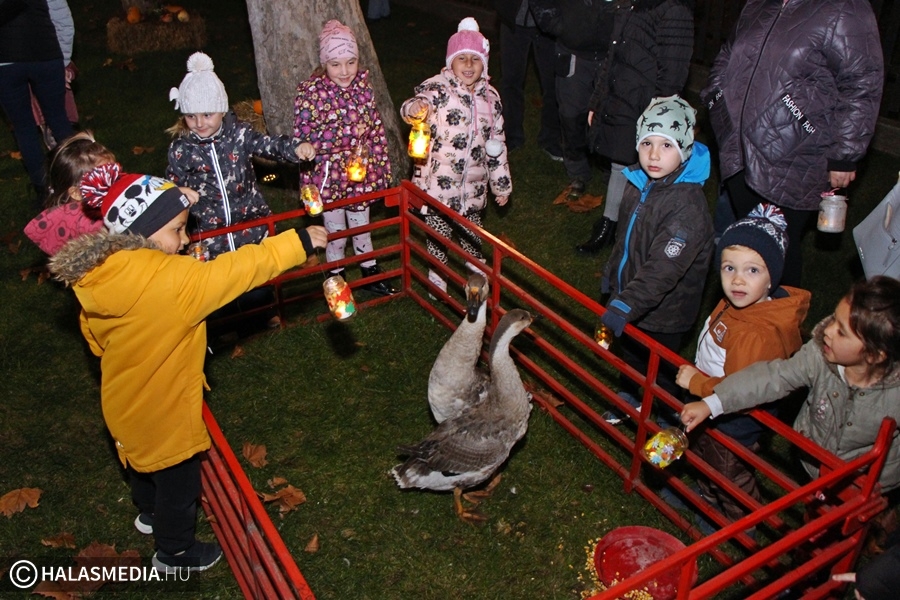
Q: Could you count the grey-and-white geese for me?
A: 2